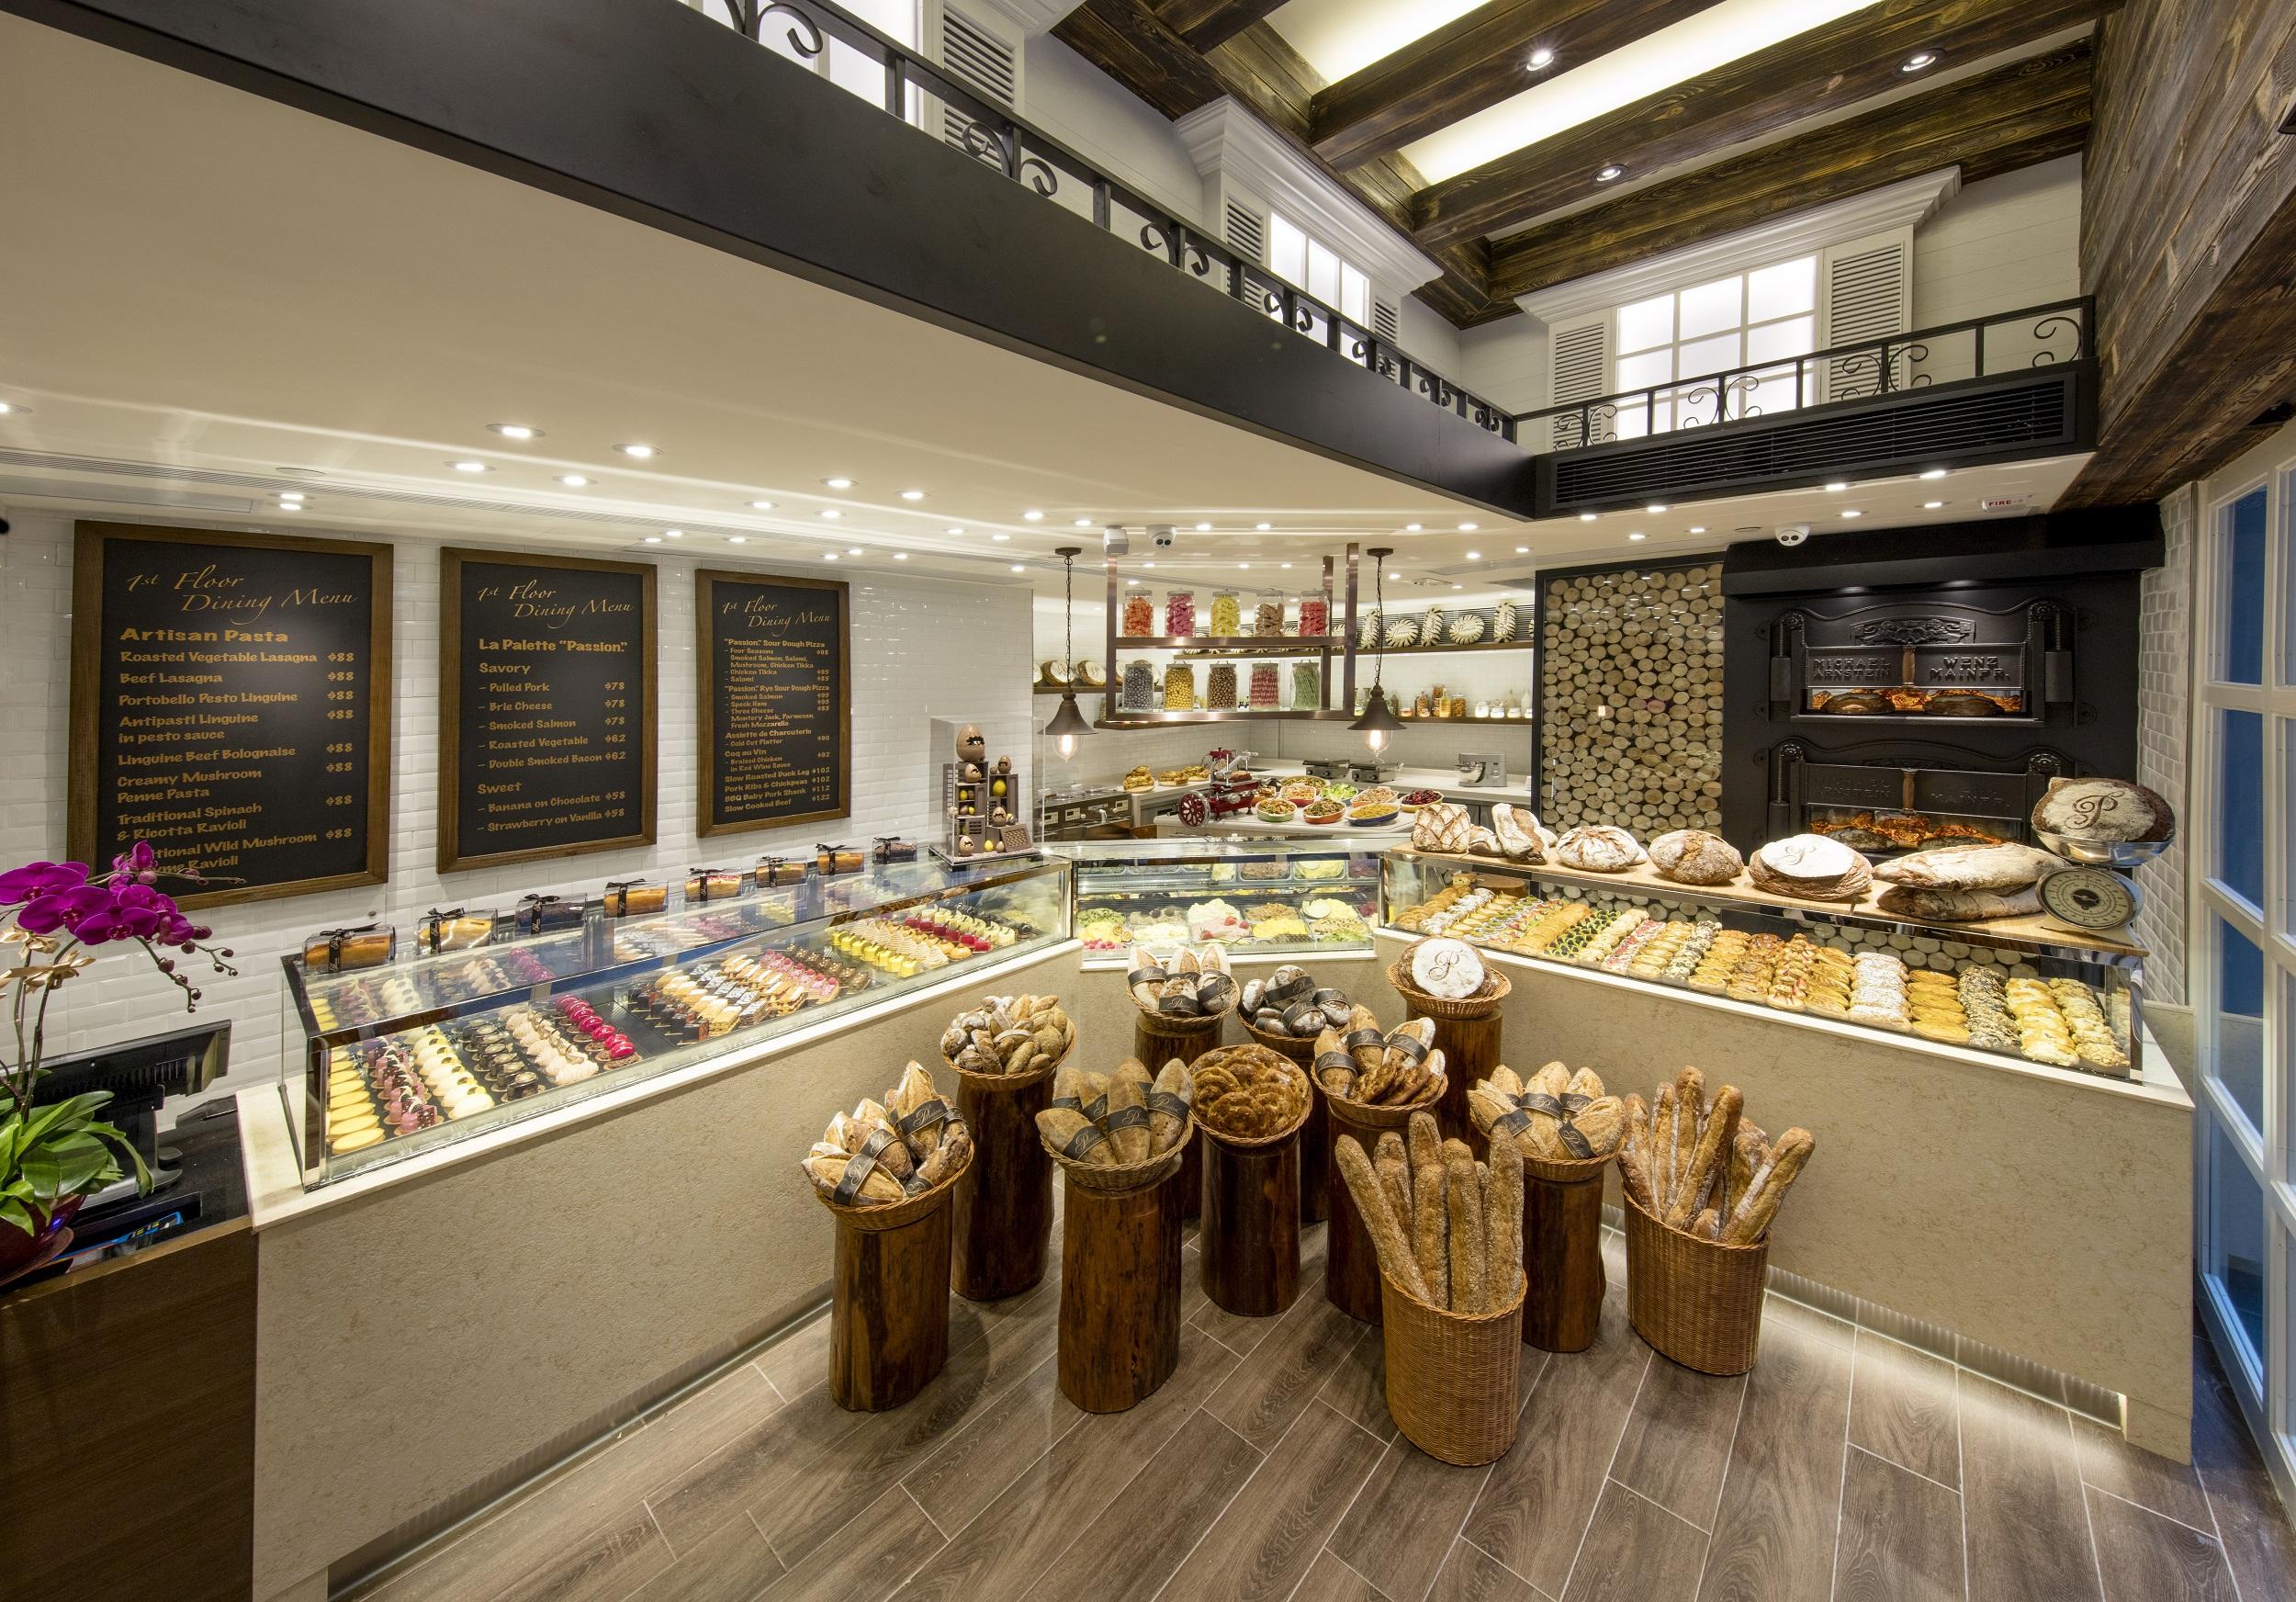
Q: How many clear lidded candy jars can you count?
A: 10